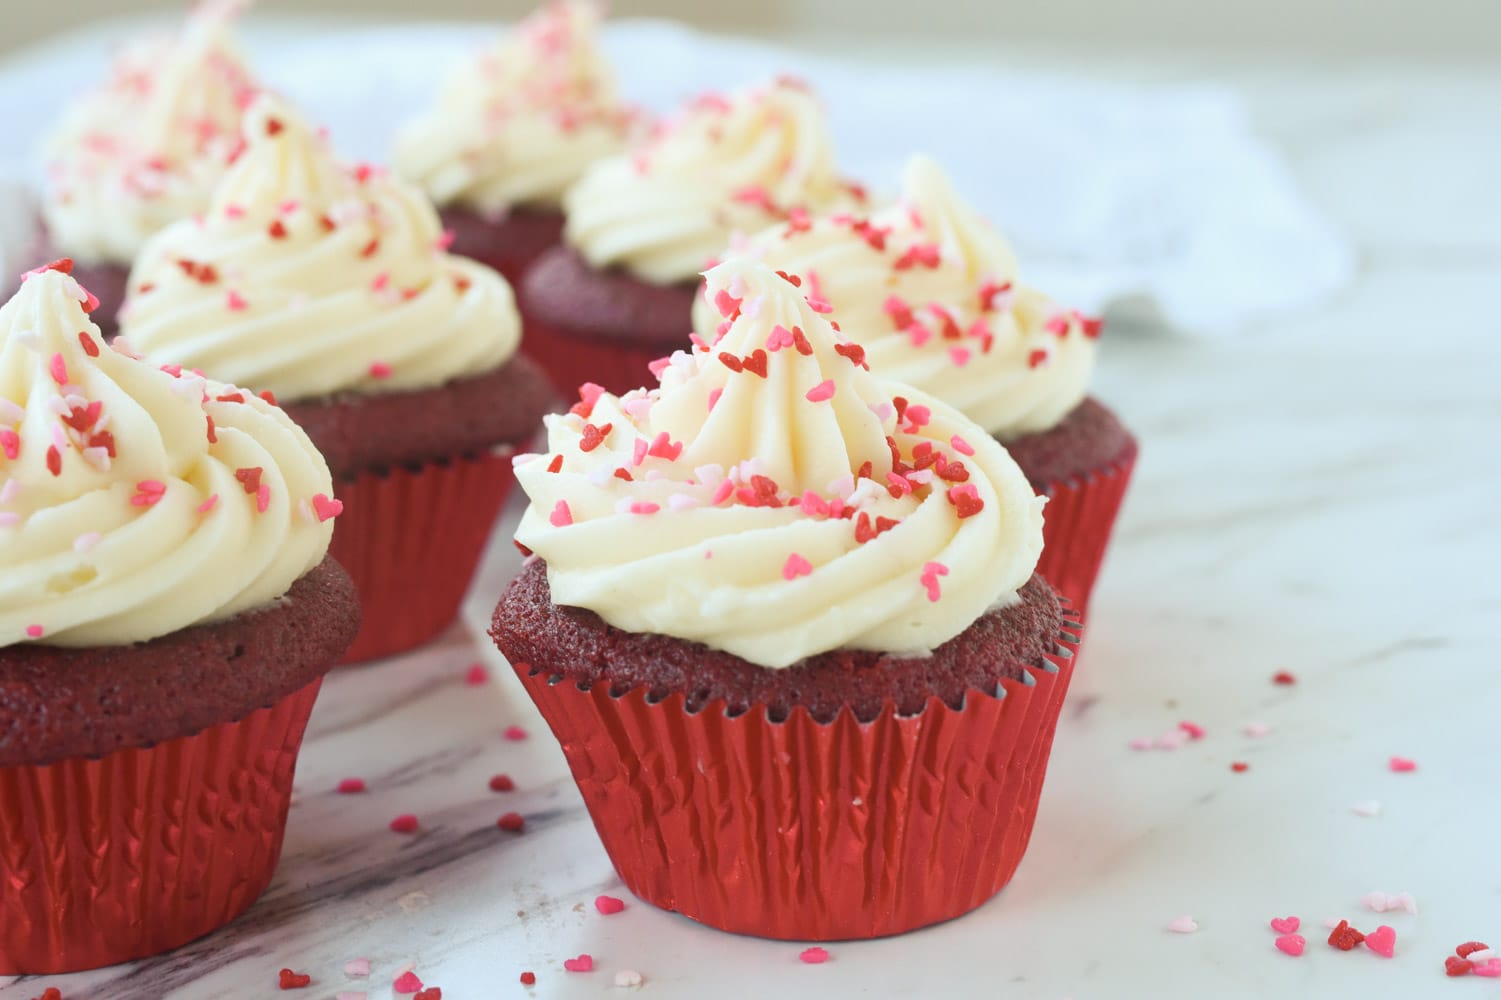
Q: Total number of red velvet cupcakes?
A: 7